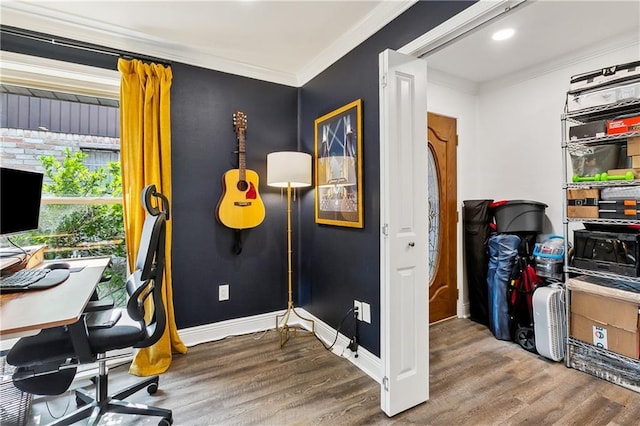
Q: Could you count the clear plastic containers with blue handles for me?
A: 1